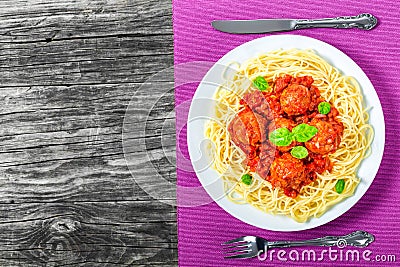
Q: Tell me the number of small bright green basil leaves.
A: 7